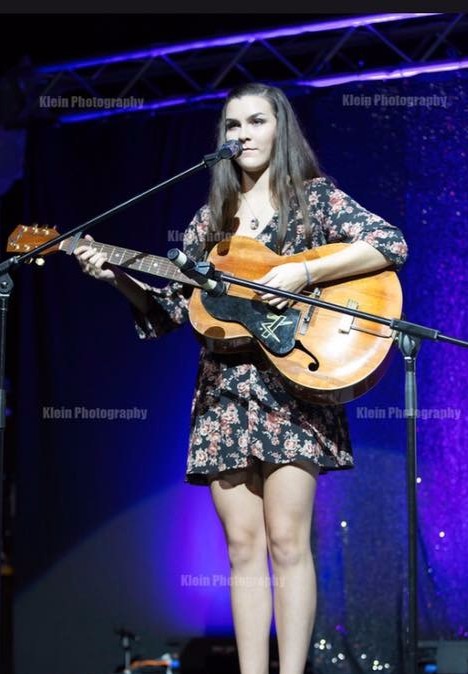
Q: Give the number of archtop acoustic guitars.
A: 1